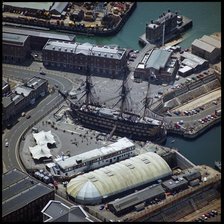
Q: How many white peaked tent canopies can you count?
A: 2